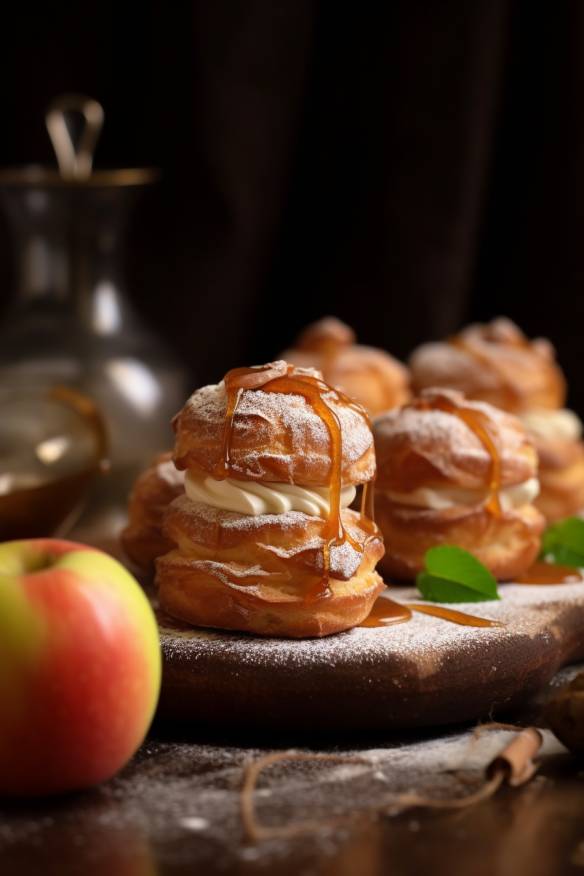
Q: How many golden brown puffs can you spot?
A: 5